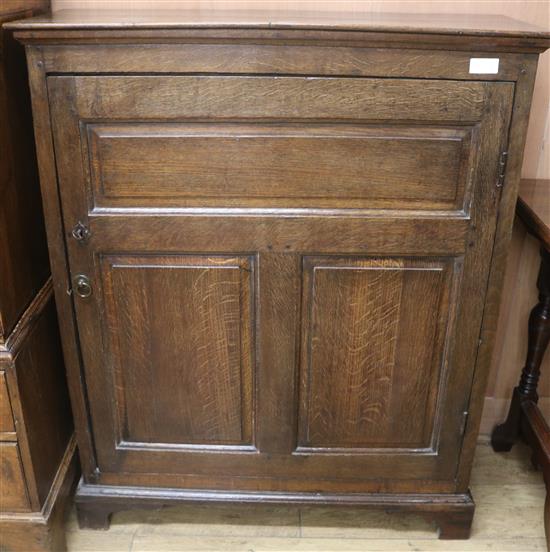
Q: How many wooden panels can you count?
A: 3